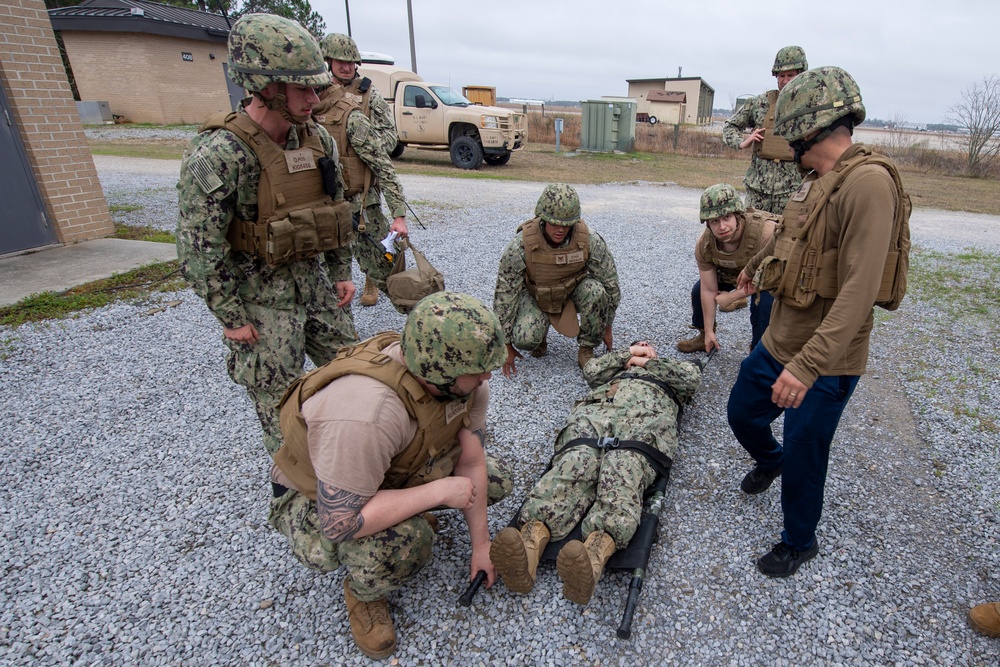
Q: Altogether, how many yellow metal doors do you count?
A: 0